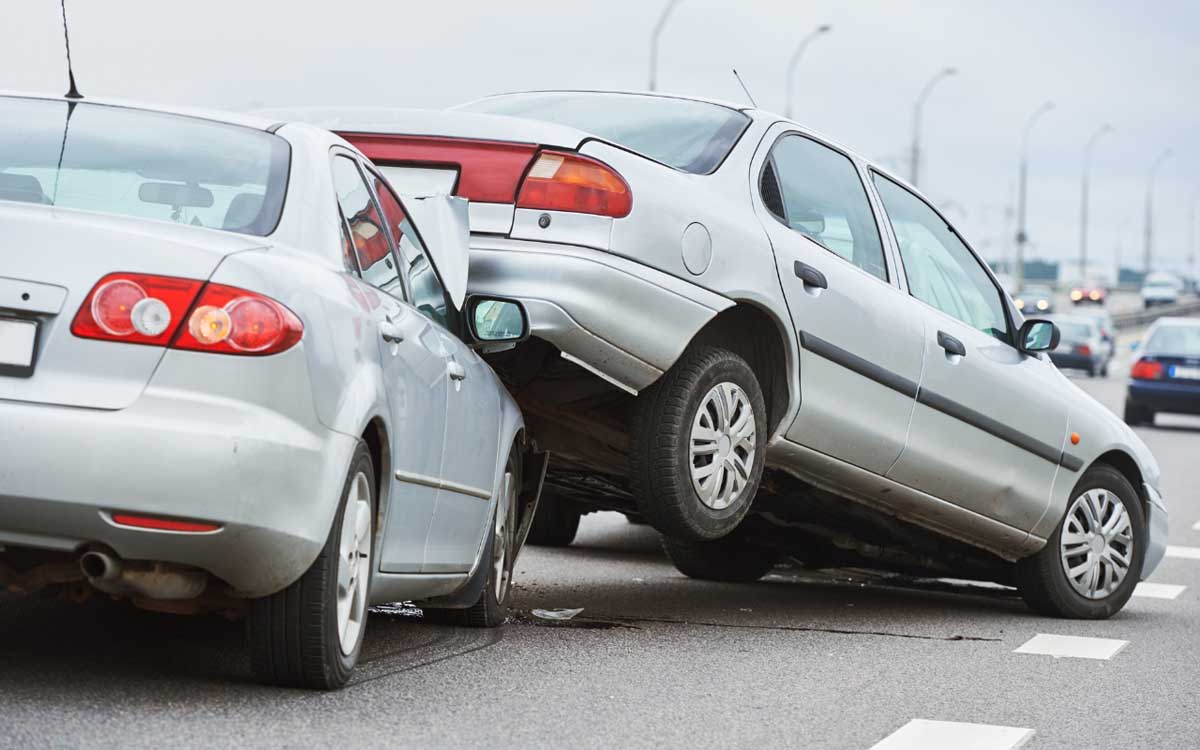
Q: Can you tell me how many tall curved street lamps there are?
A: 6